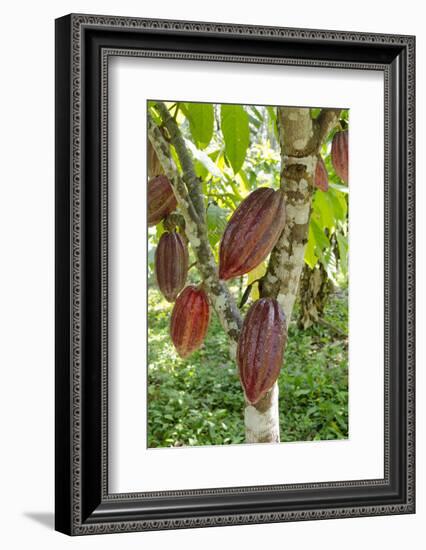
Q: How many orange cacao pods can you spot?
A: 1